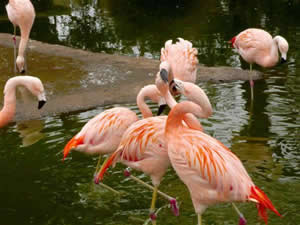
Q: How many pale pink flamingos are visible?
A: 7